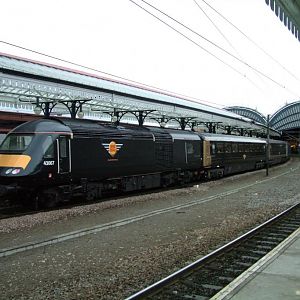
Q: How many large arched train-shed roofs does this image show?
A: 2